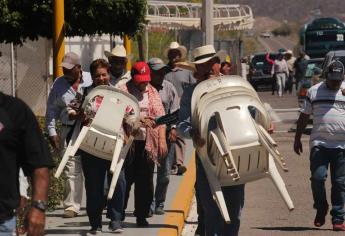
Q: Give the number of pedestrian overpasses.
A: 1